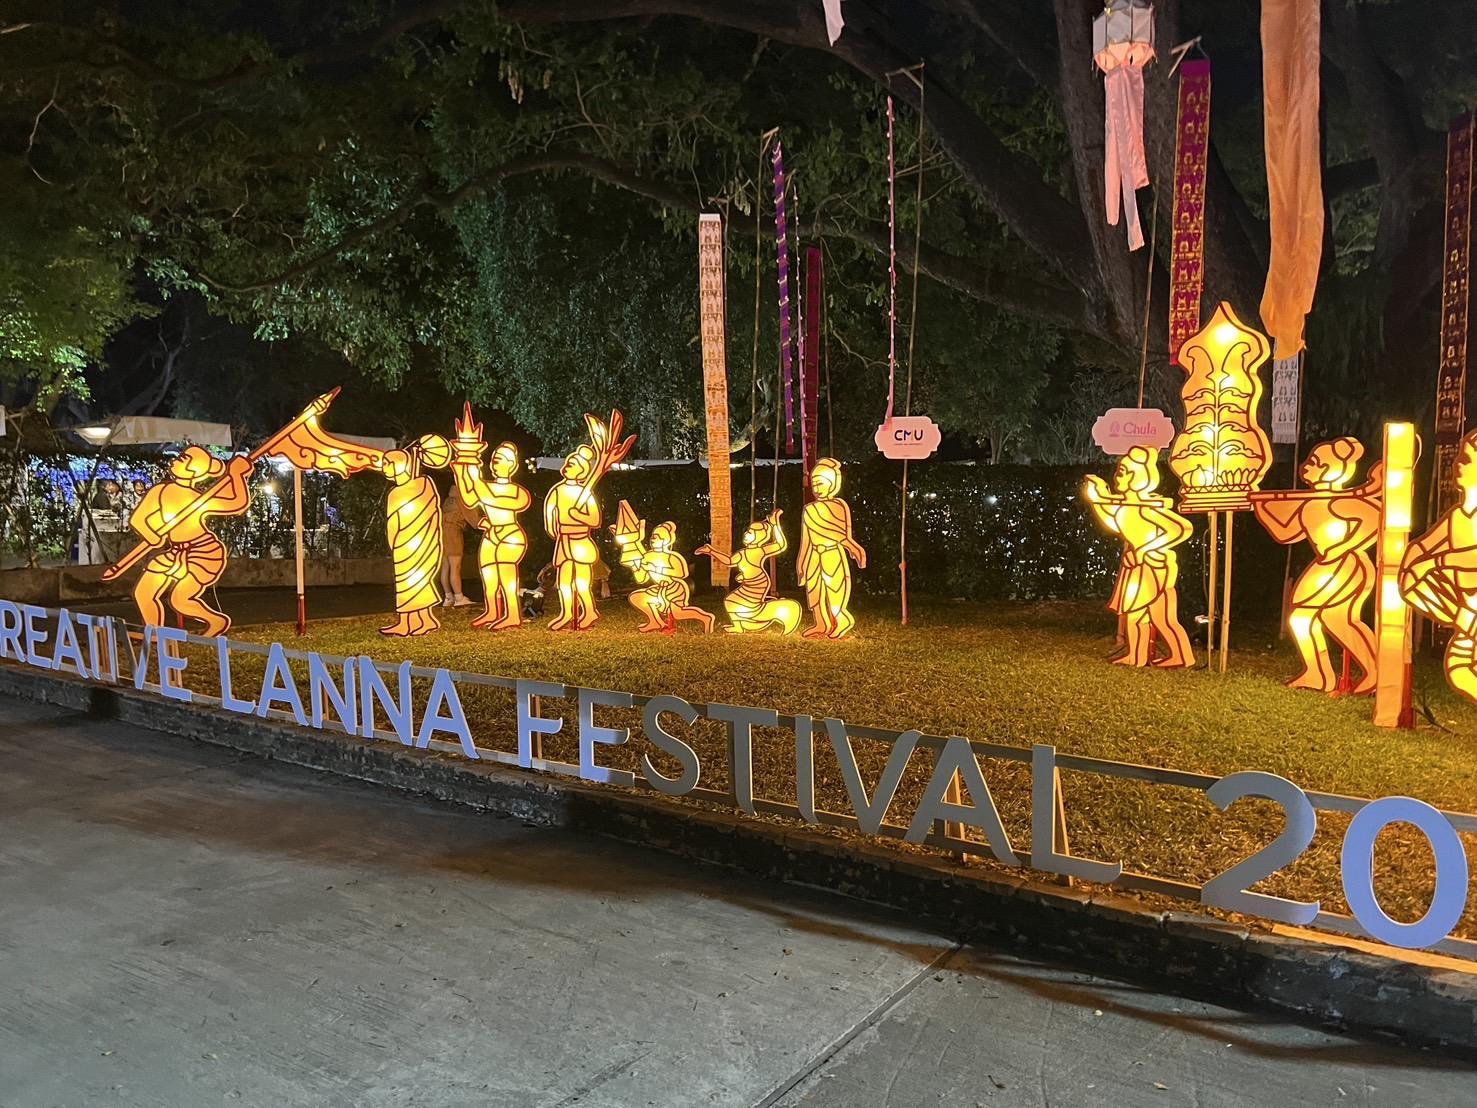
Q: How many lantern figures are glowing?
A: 10